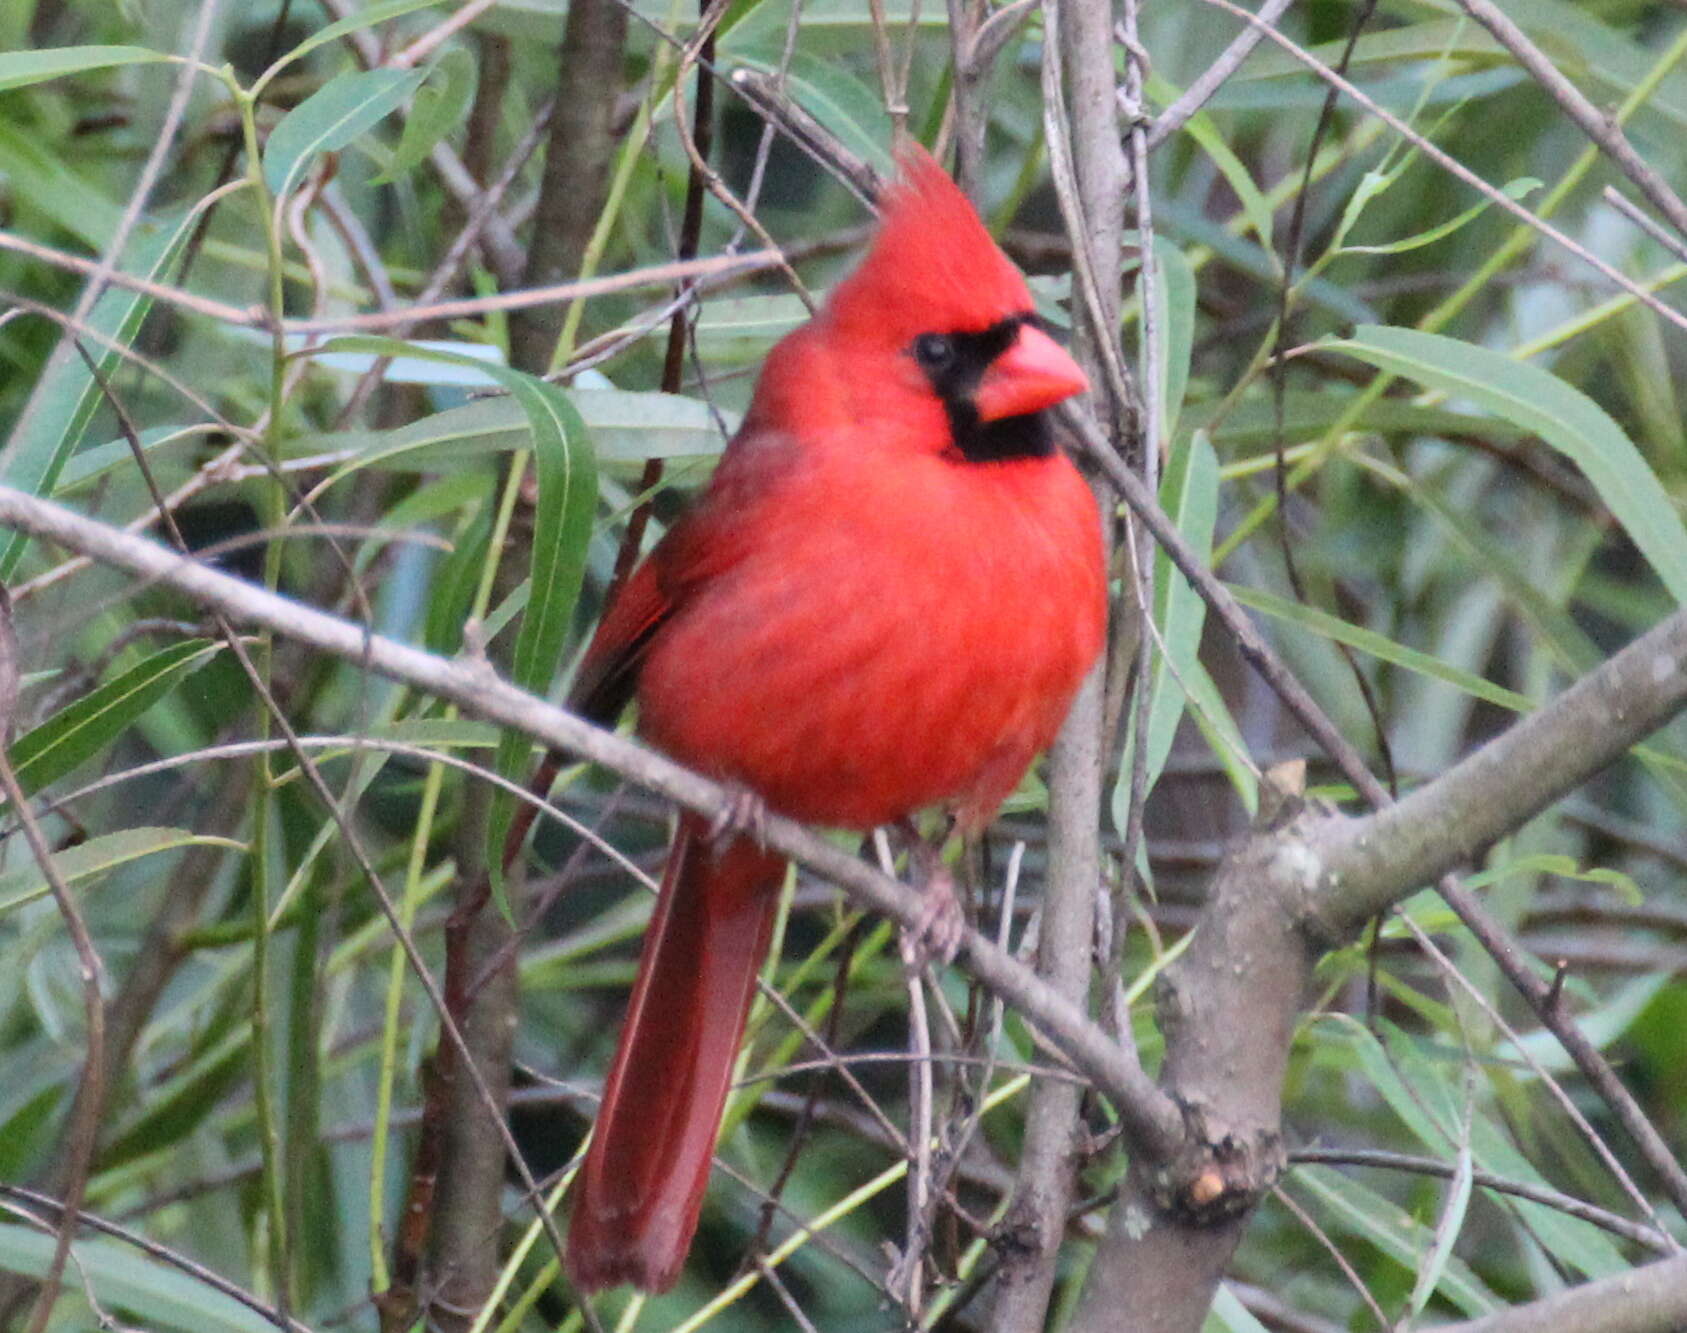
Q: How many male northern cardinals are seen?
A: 1